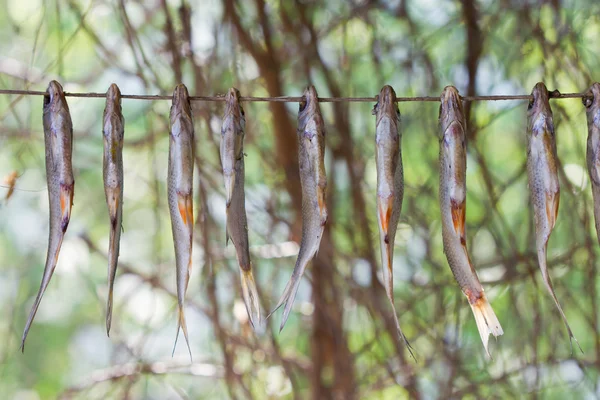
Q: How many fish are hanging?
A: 9